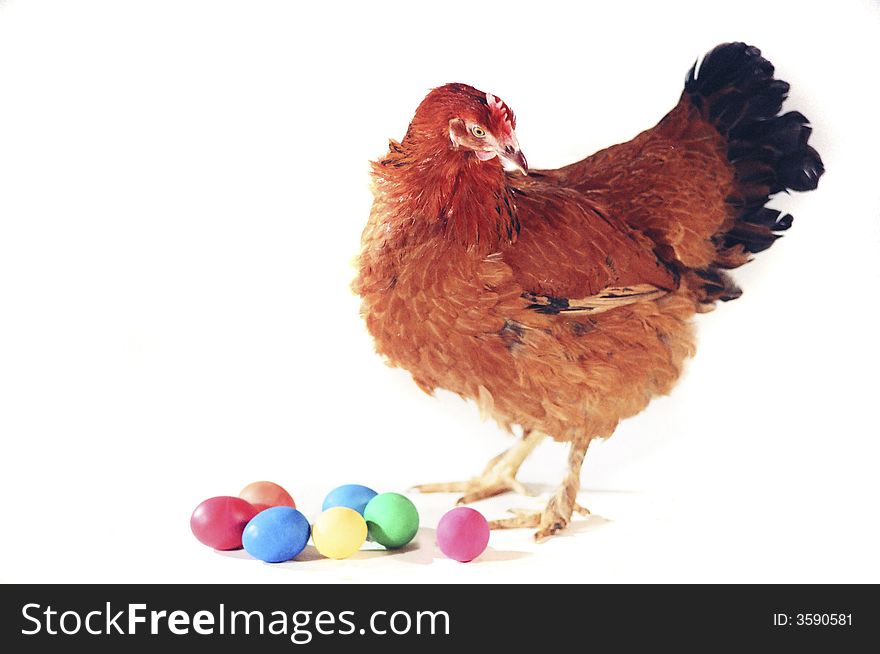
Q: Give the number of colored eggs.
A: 7